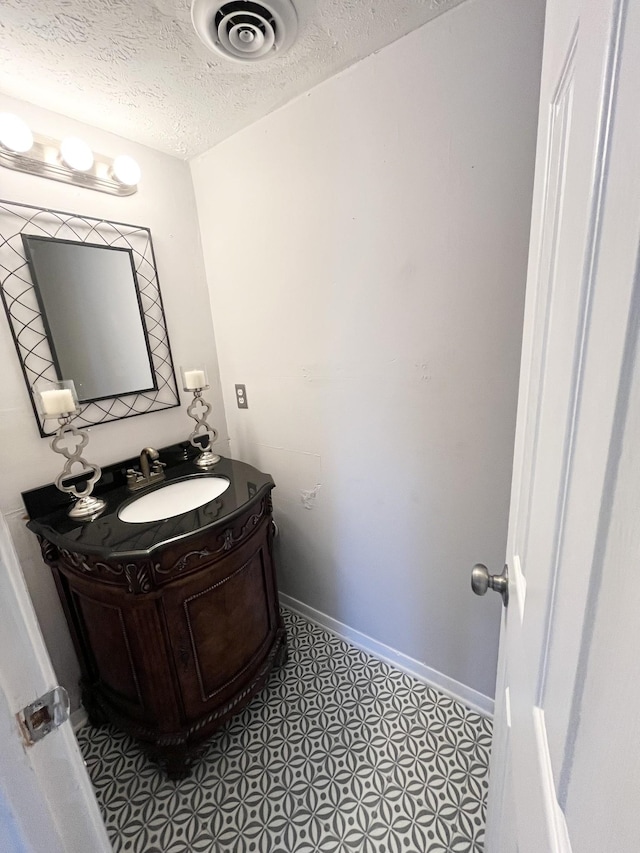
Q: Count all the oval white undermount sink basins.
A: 1